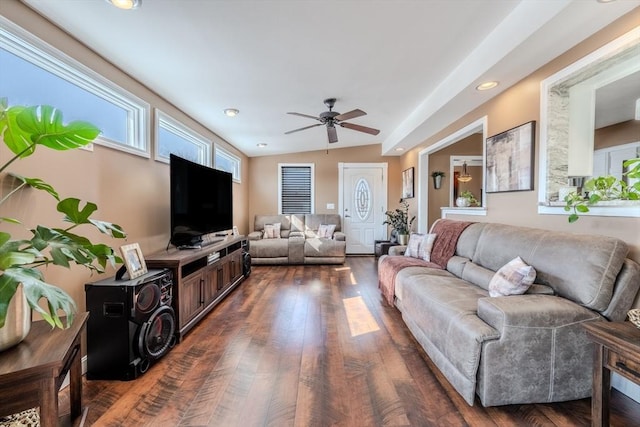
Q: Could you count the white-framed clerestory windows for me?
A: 3